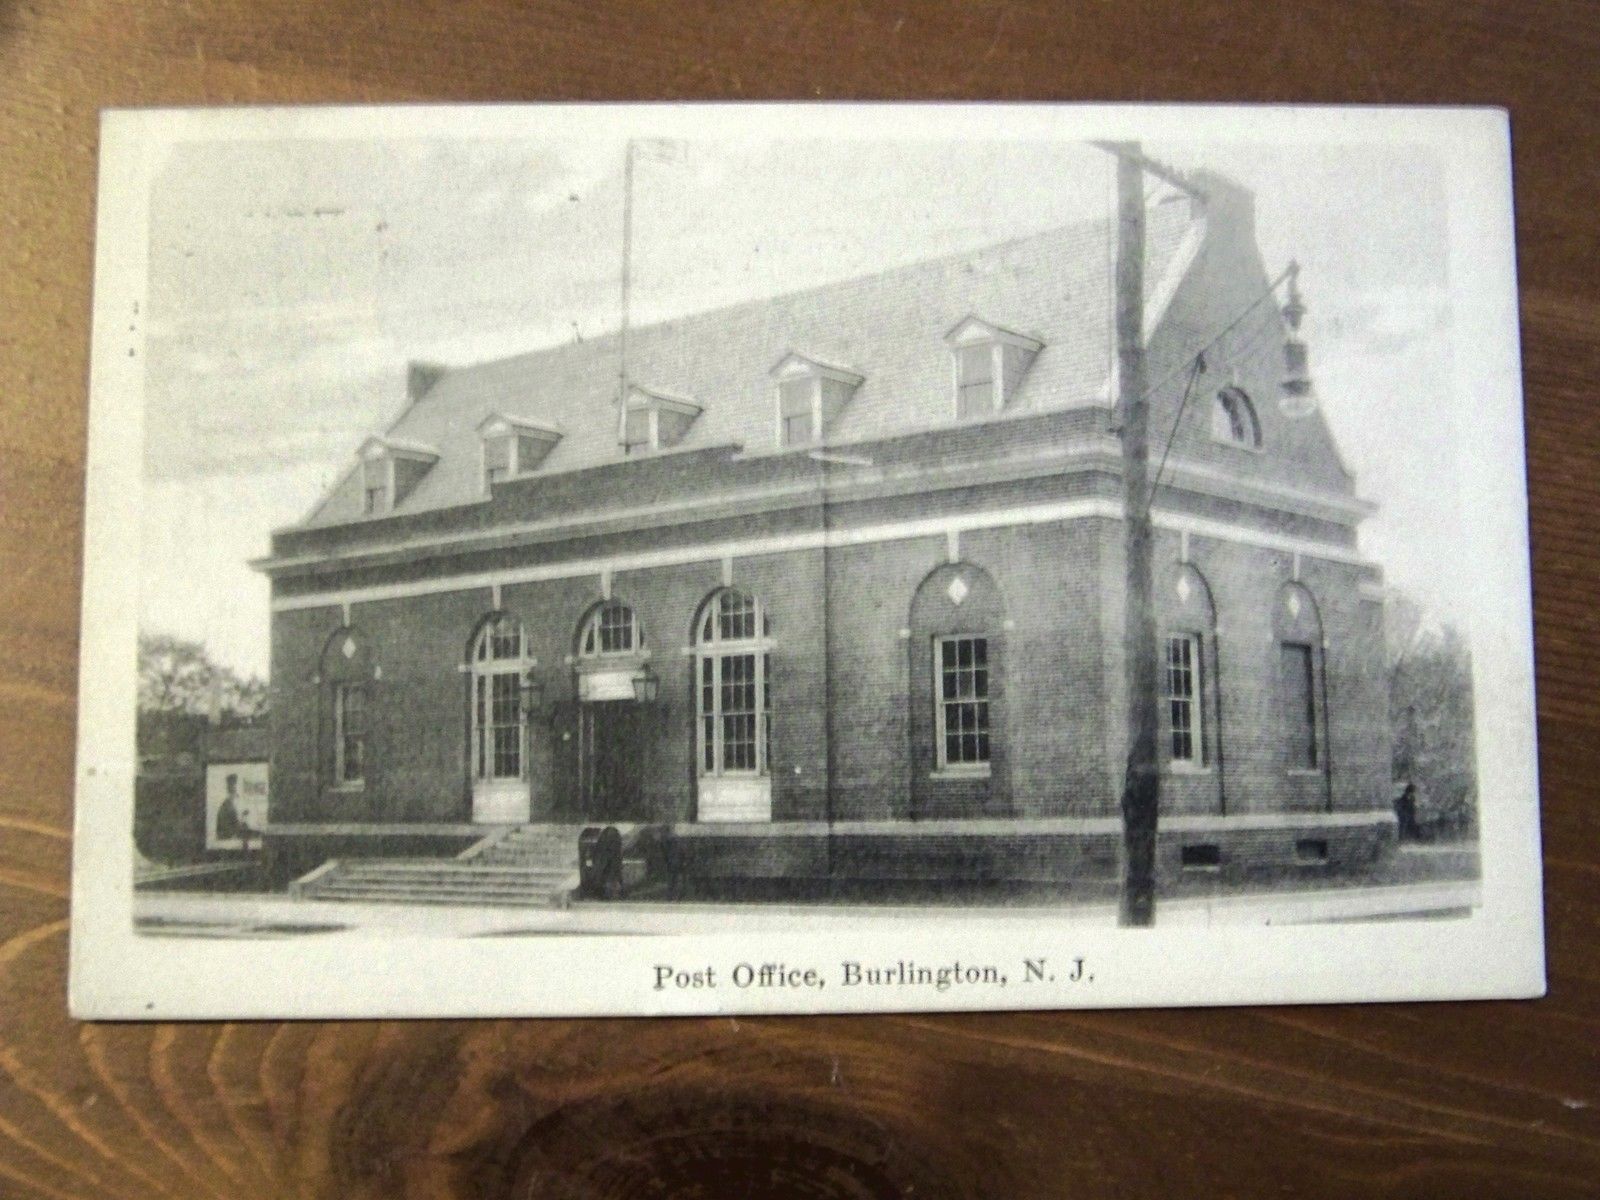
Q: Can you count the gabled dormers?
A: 5